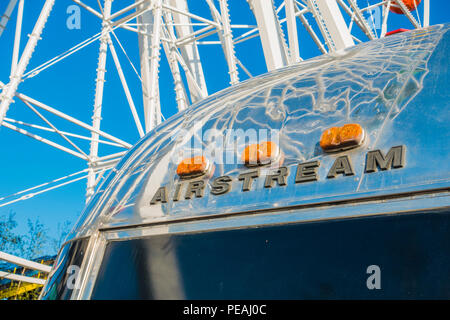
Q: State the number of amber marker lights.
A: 3